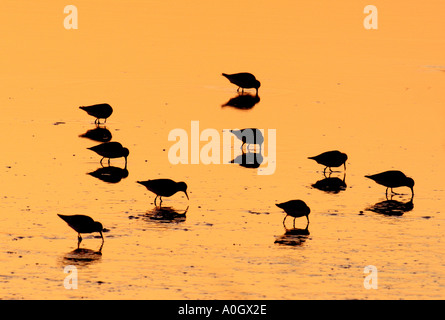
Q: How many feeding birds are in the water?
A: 9